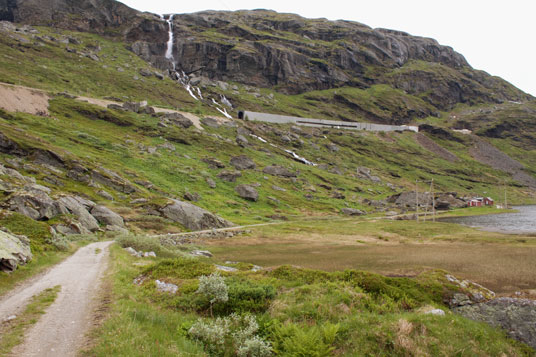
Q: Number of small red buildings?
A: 2